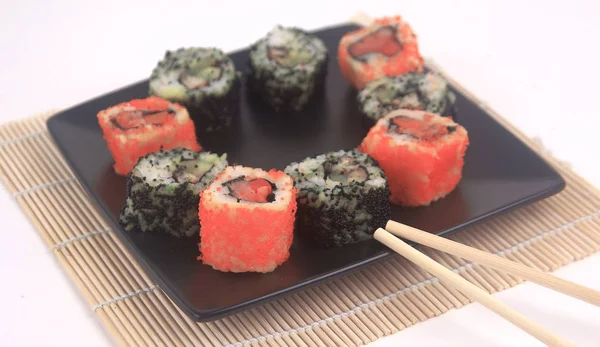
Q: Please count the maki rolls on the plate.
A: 9